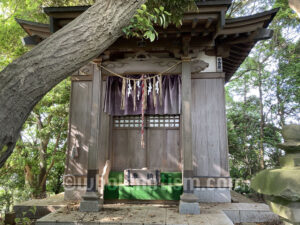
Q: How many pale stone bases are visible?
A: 2